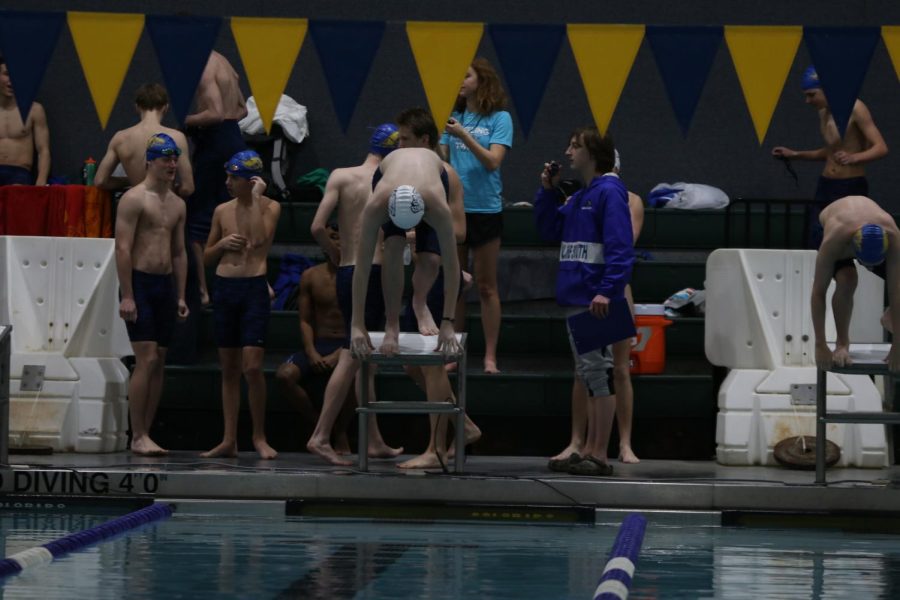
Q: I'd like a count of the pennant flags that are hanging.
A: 12